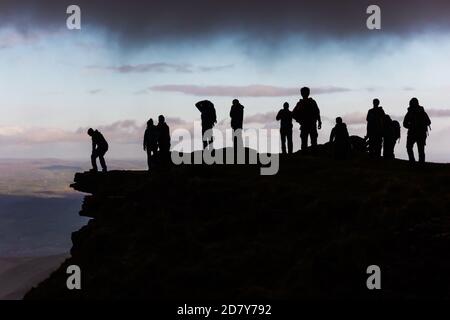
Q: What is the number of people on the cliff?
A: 11